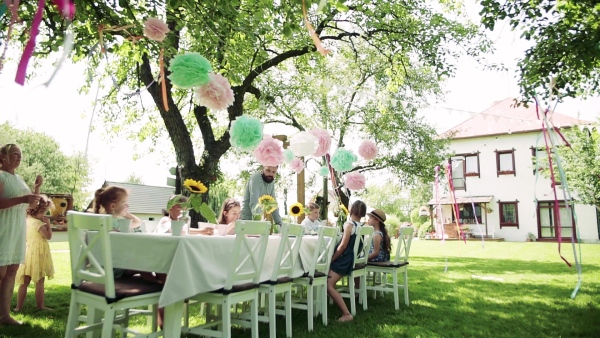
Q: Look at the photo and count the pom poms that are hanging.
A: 13